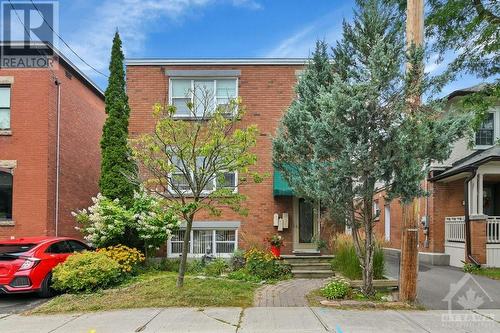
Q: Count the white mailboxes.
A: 3